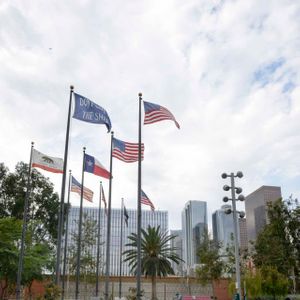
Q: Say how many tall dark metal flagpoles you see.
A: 8